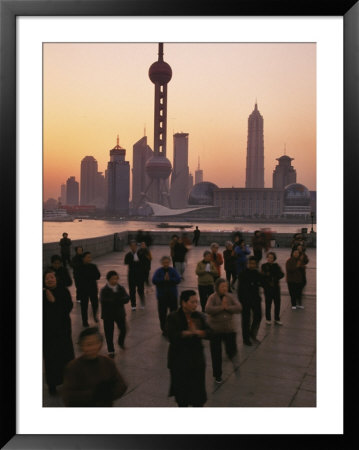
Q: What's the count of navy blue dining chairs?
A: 0